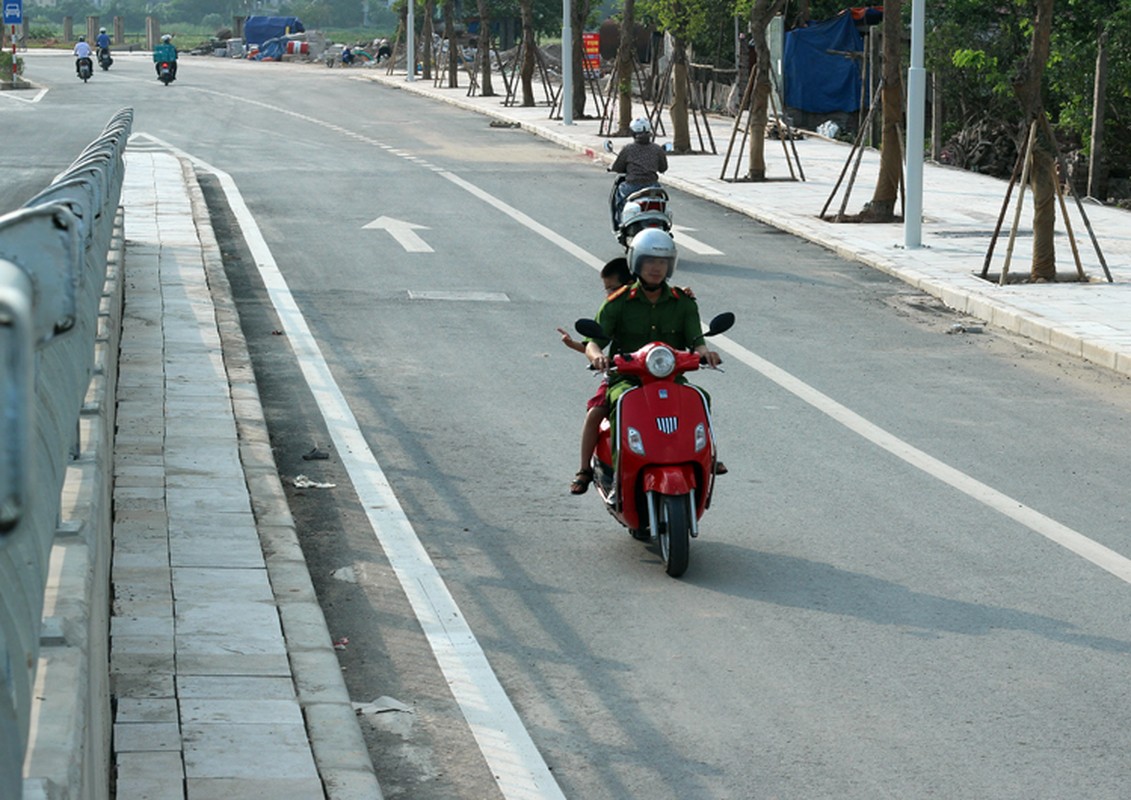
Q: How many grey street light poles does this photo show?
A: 3